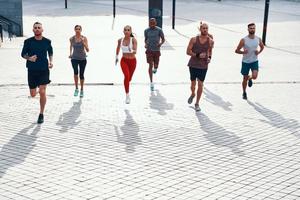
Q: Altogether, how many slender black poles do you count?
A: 4